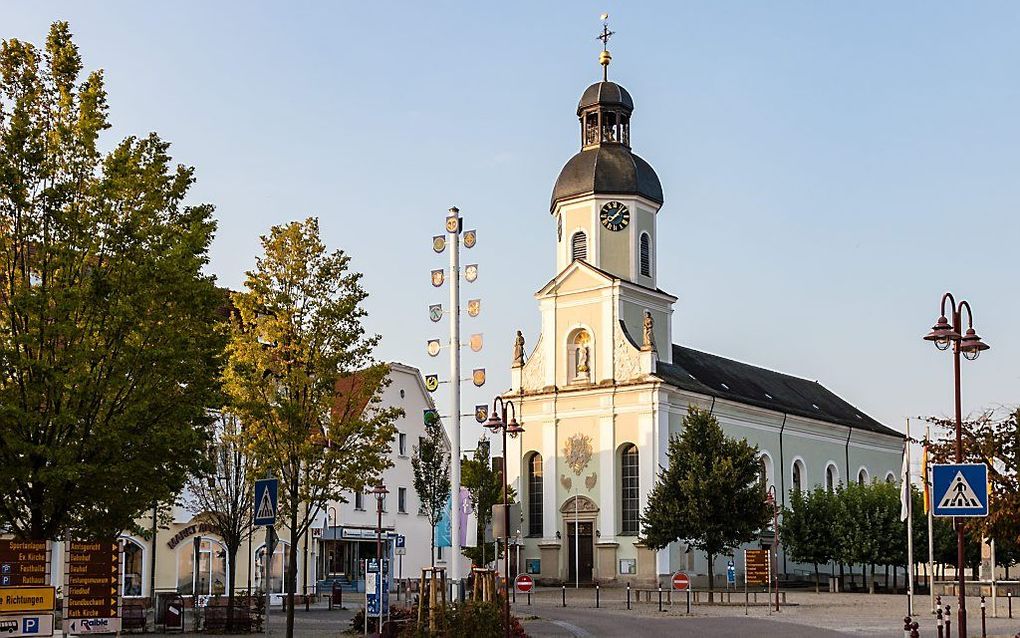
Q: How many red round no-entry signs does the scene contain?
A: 2